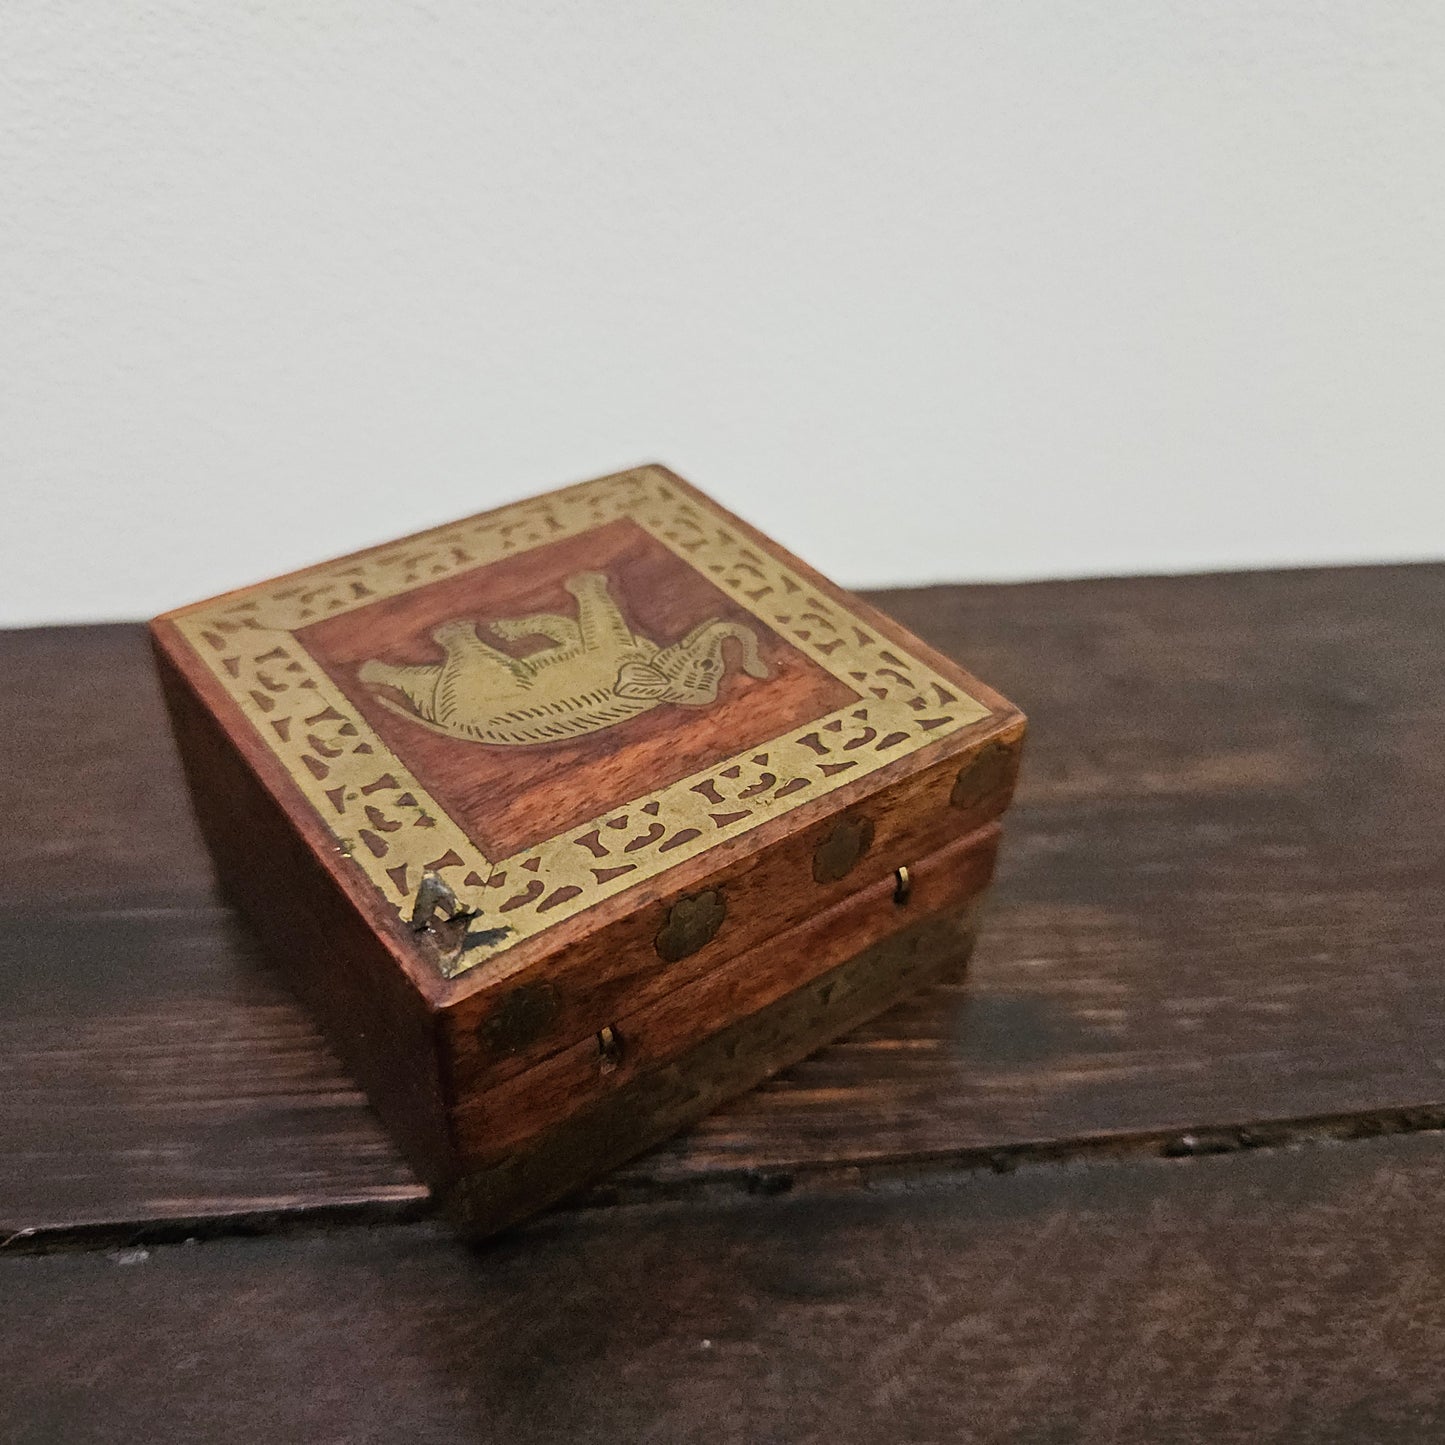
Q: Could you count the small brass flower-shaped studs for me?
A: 4